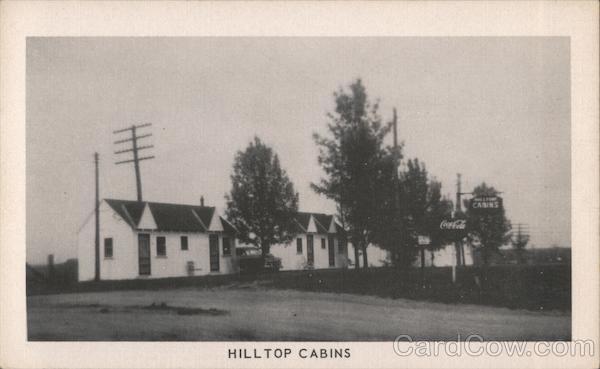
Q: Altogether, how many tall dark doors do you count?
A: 4